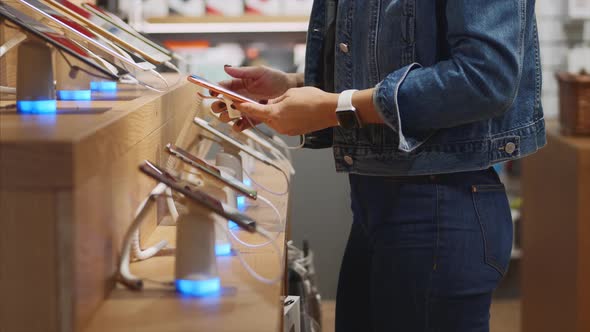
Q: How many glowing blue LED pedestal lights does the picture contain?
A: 8